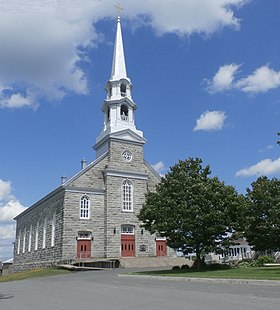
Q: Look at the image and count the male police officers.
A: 0